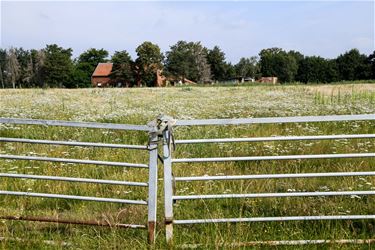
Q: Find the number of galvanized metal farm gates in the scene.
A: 2